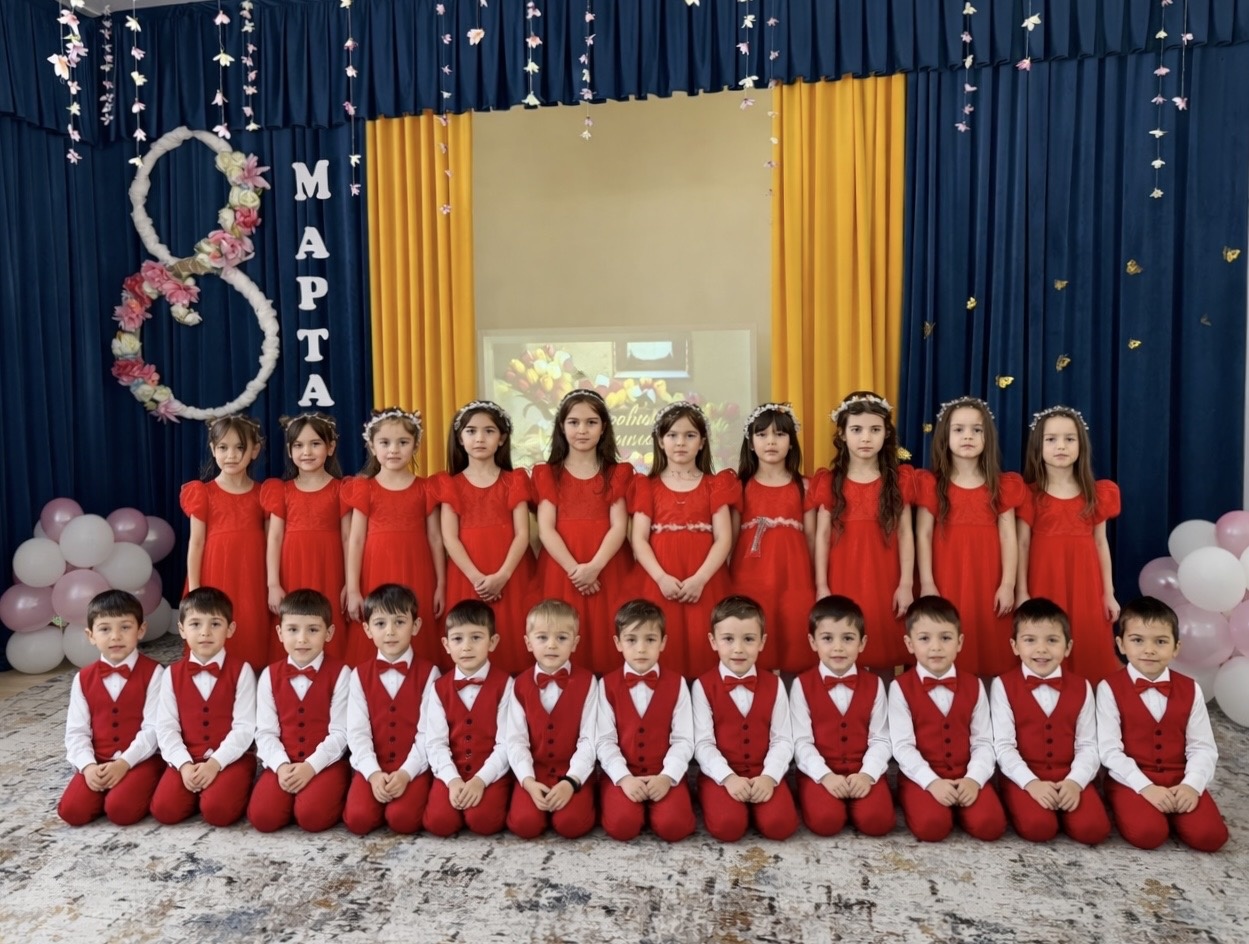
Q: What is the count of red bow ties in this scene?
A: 12